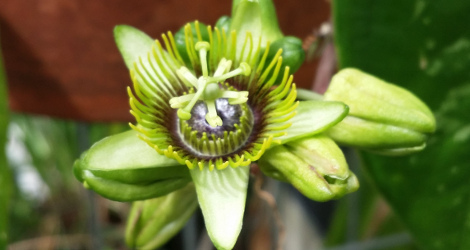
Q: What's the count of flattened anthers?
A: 5